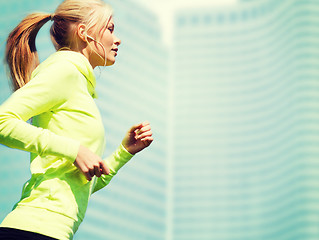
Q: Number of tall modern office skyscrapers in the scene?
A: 2